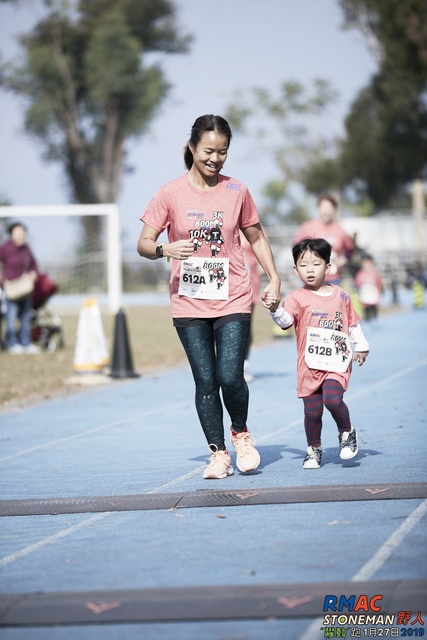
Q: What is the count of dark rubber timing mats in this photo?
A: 2